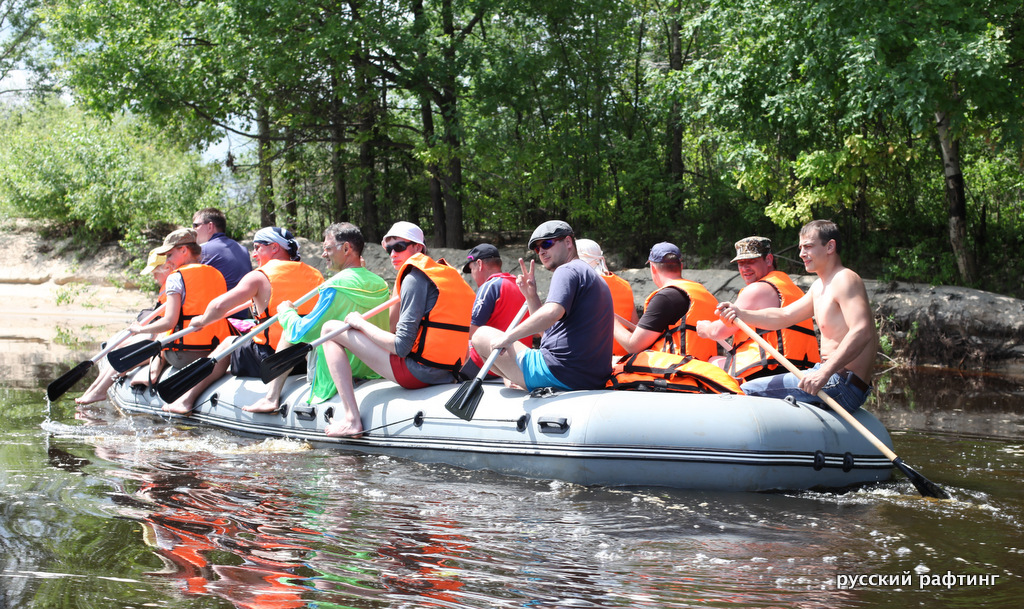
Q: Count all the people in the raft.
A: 12